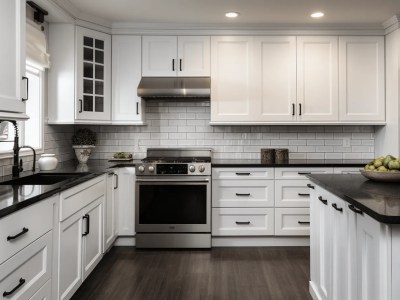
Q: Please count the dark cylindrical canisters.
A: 2